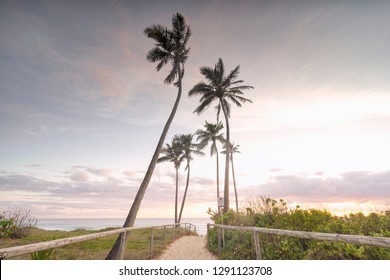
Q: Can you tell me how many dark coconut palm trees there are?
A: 6